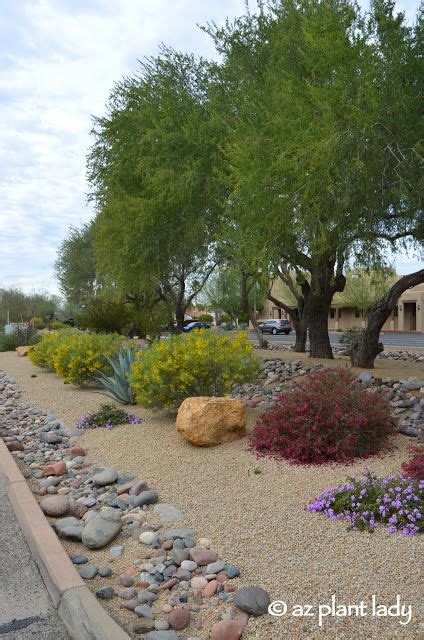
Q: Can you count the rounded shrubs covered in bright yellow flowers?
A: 3